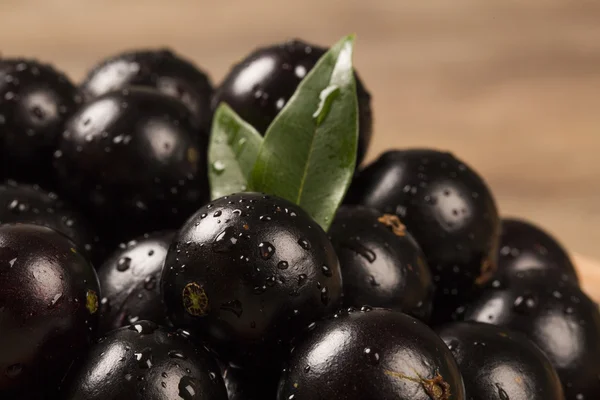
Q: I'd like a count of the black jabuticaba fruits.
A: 15